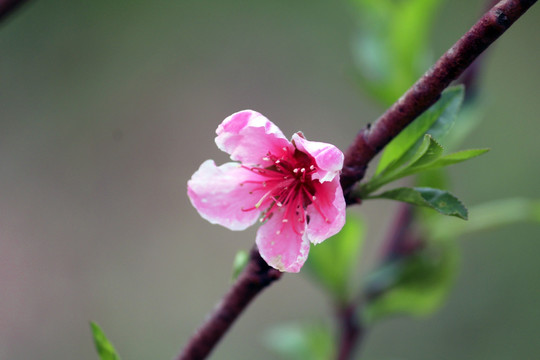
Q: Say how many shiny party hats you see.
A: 0